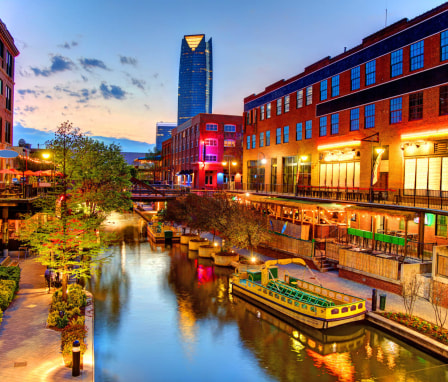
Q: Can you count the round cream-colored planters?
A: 5